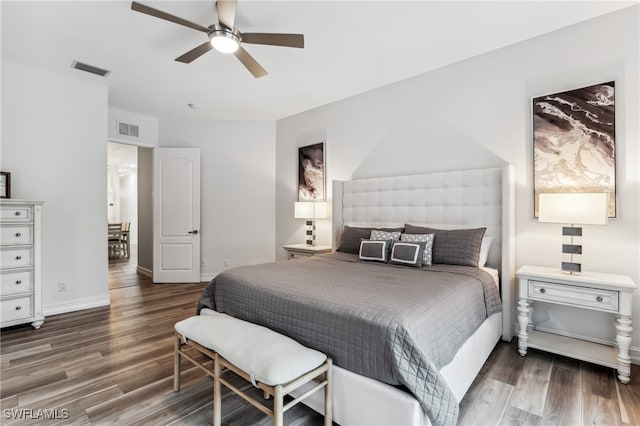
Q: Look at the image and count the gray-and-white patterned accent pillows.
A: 2